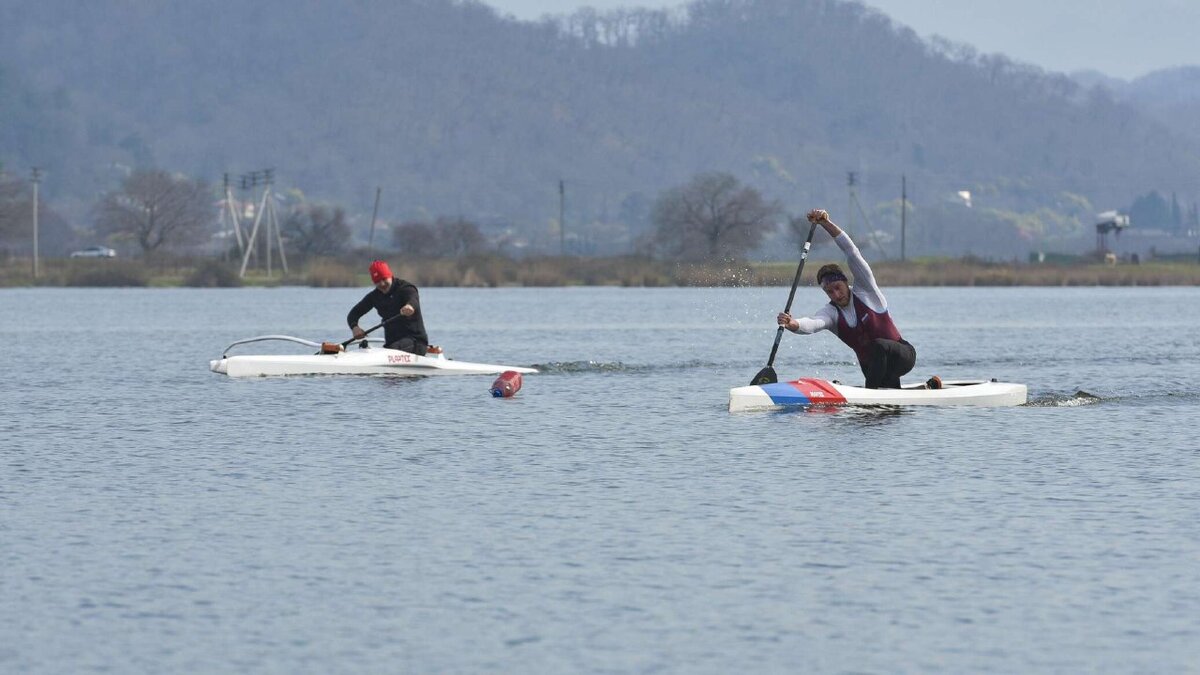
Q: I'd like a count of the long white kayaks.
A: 2